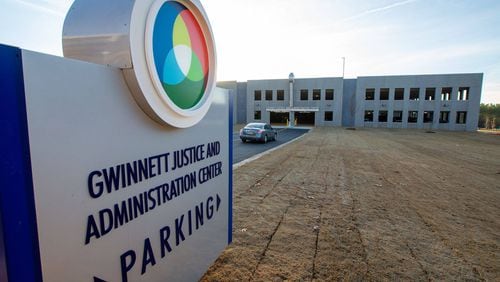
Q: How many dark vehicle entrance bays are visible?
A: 2